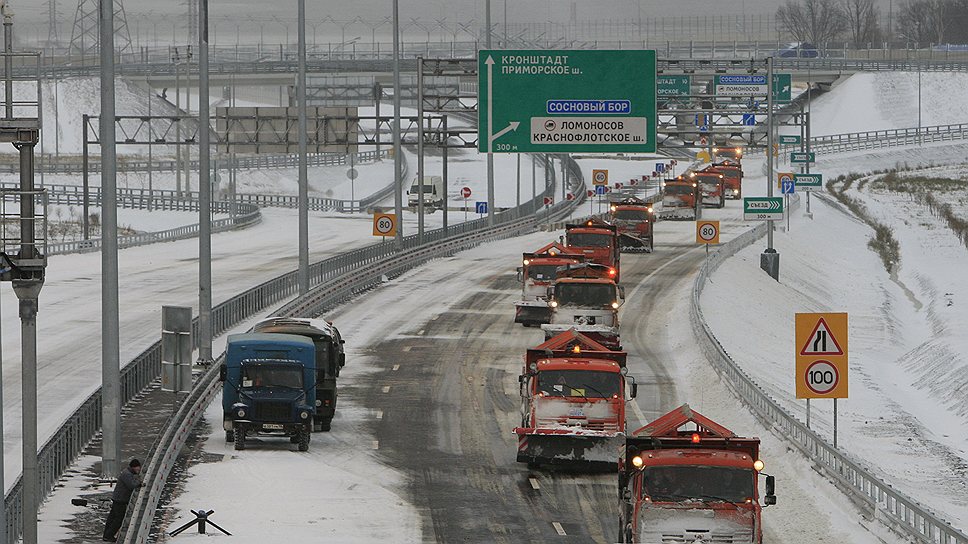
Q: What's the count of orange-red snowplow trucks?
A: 10